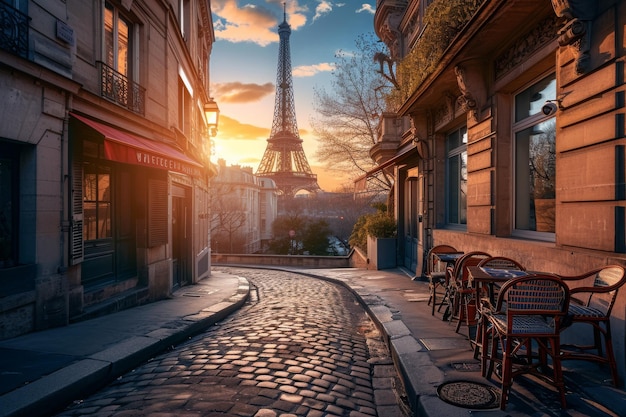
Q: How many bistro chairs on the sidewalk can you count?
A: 5